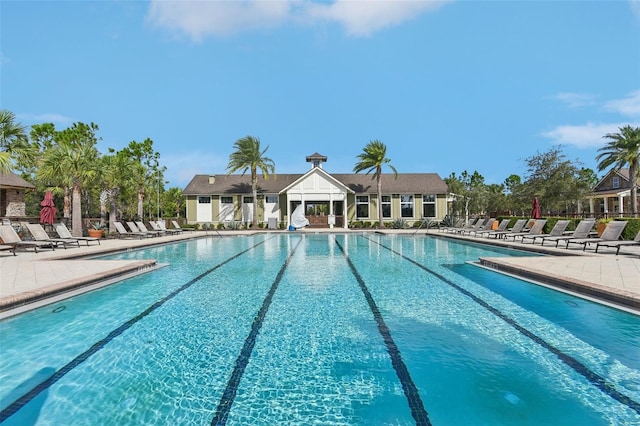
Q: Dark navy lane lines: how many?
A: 4